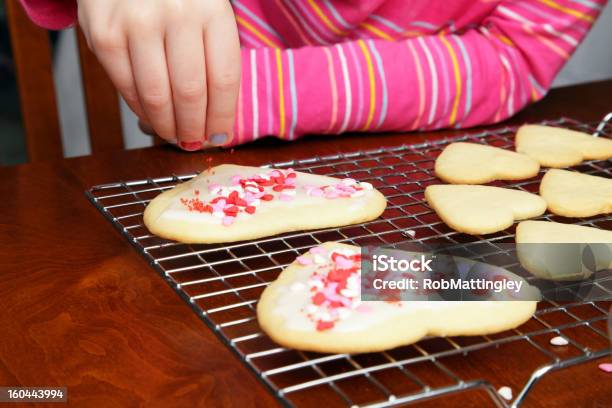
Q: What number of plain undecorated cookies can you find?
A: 5